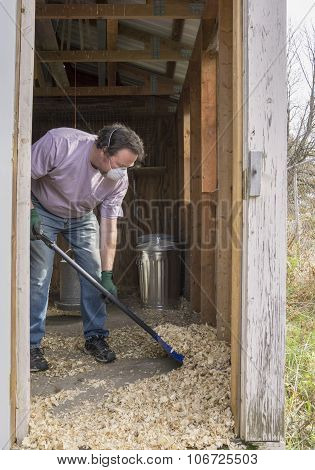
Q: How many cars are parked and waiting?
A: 0